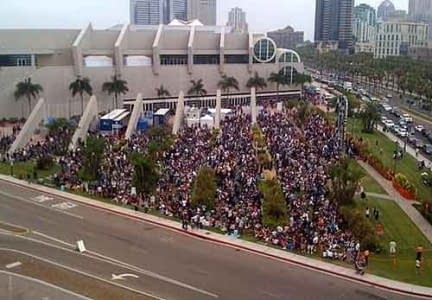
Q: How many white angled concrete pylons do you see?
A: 6